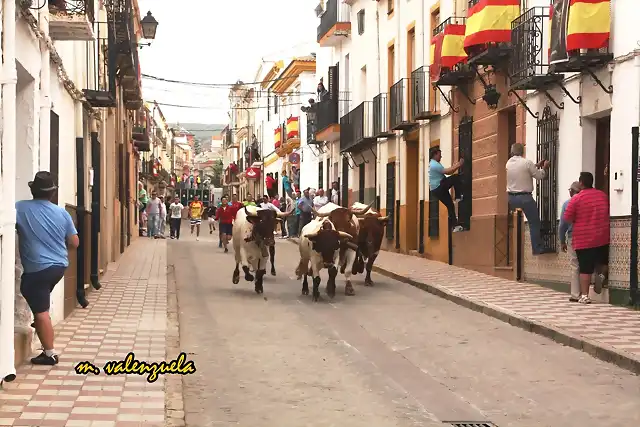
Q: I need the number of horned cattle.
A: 4